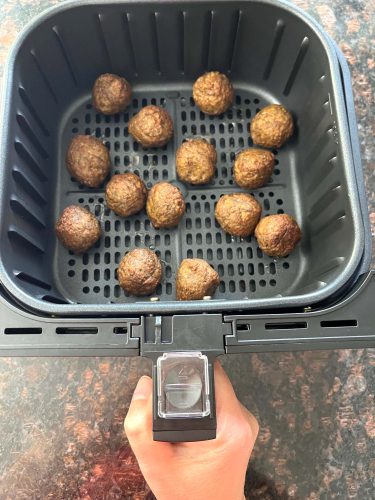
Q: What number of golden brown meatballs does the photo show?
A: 14